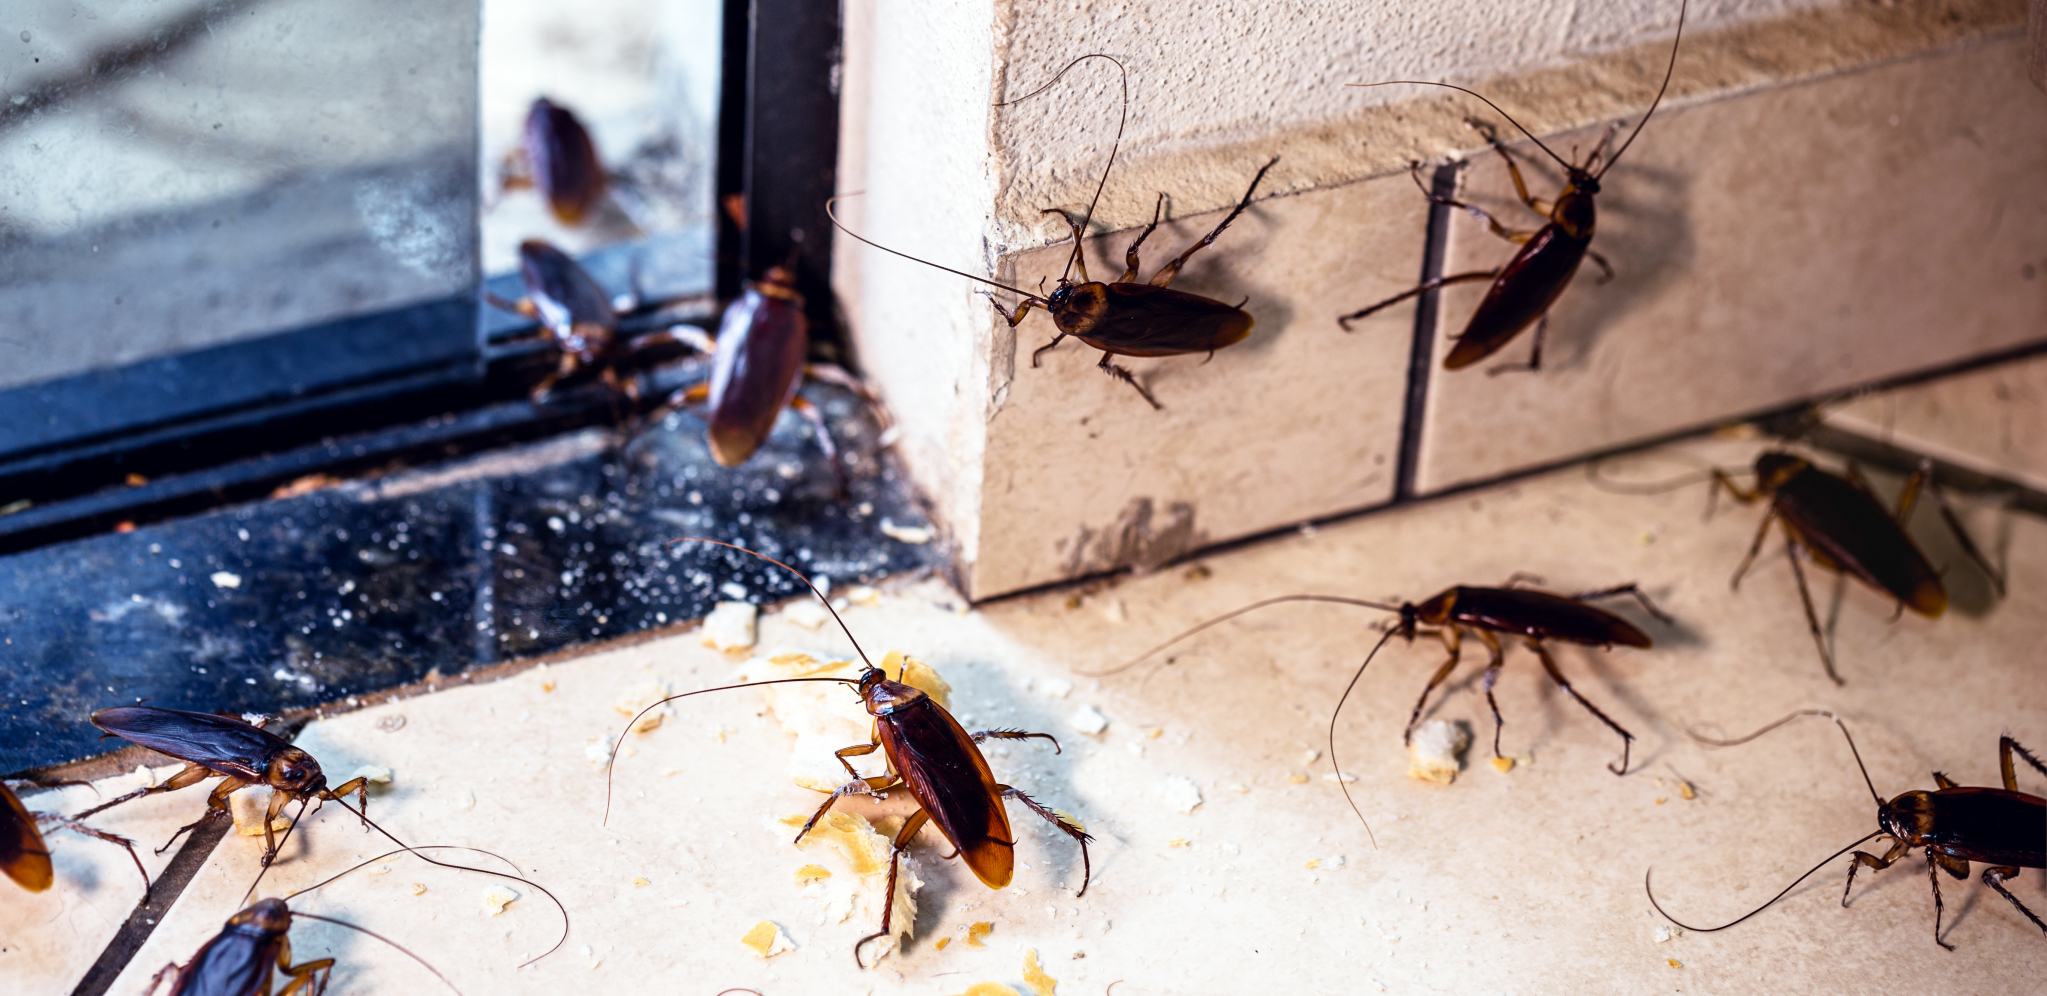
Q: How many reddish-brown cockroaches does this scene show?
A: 12